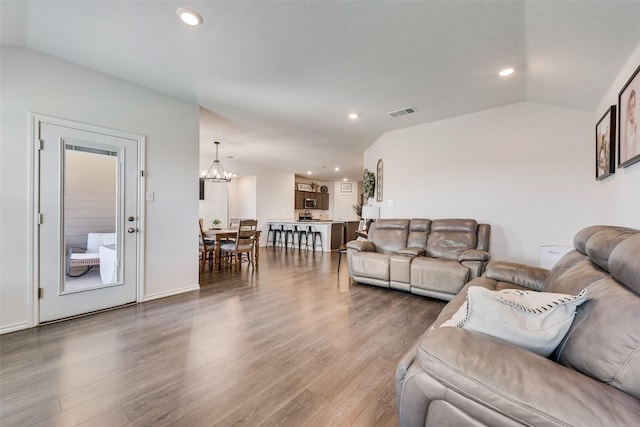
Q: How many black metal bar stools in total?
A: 4